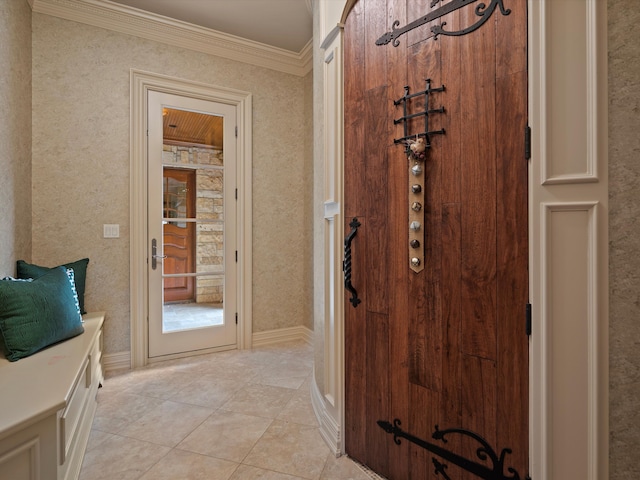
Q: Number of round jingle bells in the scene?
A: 6